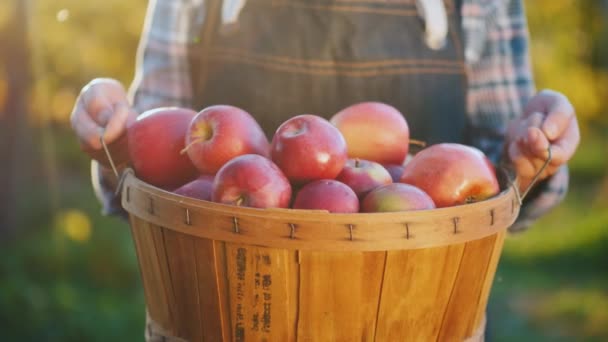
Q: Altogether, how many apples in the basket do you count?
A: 11